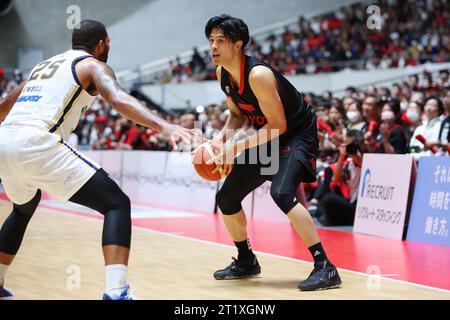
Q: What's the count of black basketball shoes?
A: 2